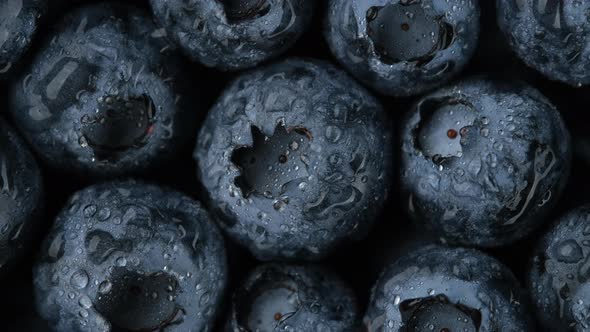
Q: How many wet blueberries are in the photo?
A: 12